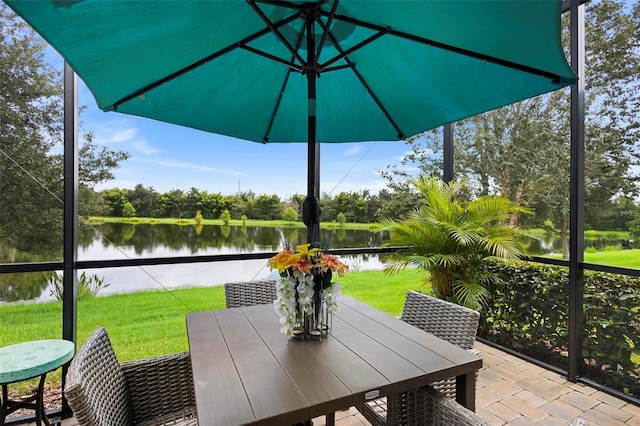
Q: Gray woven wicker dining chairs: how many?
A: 4